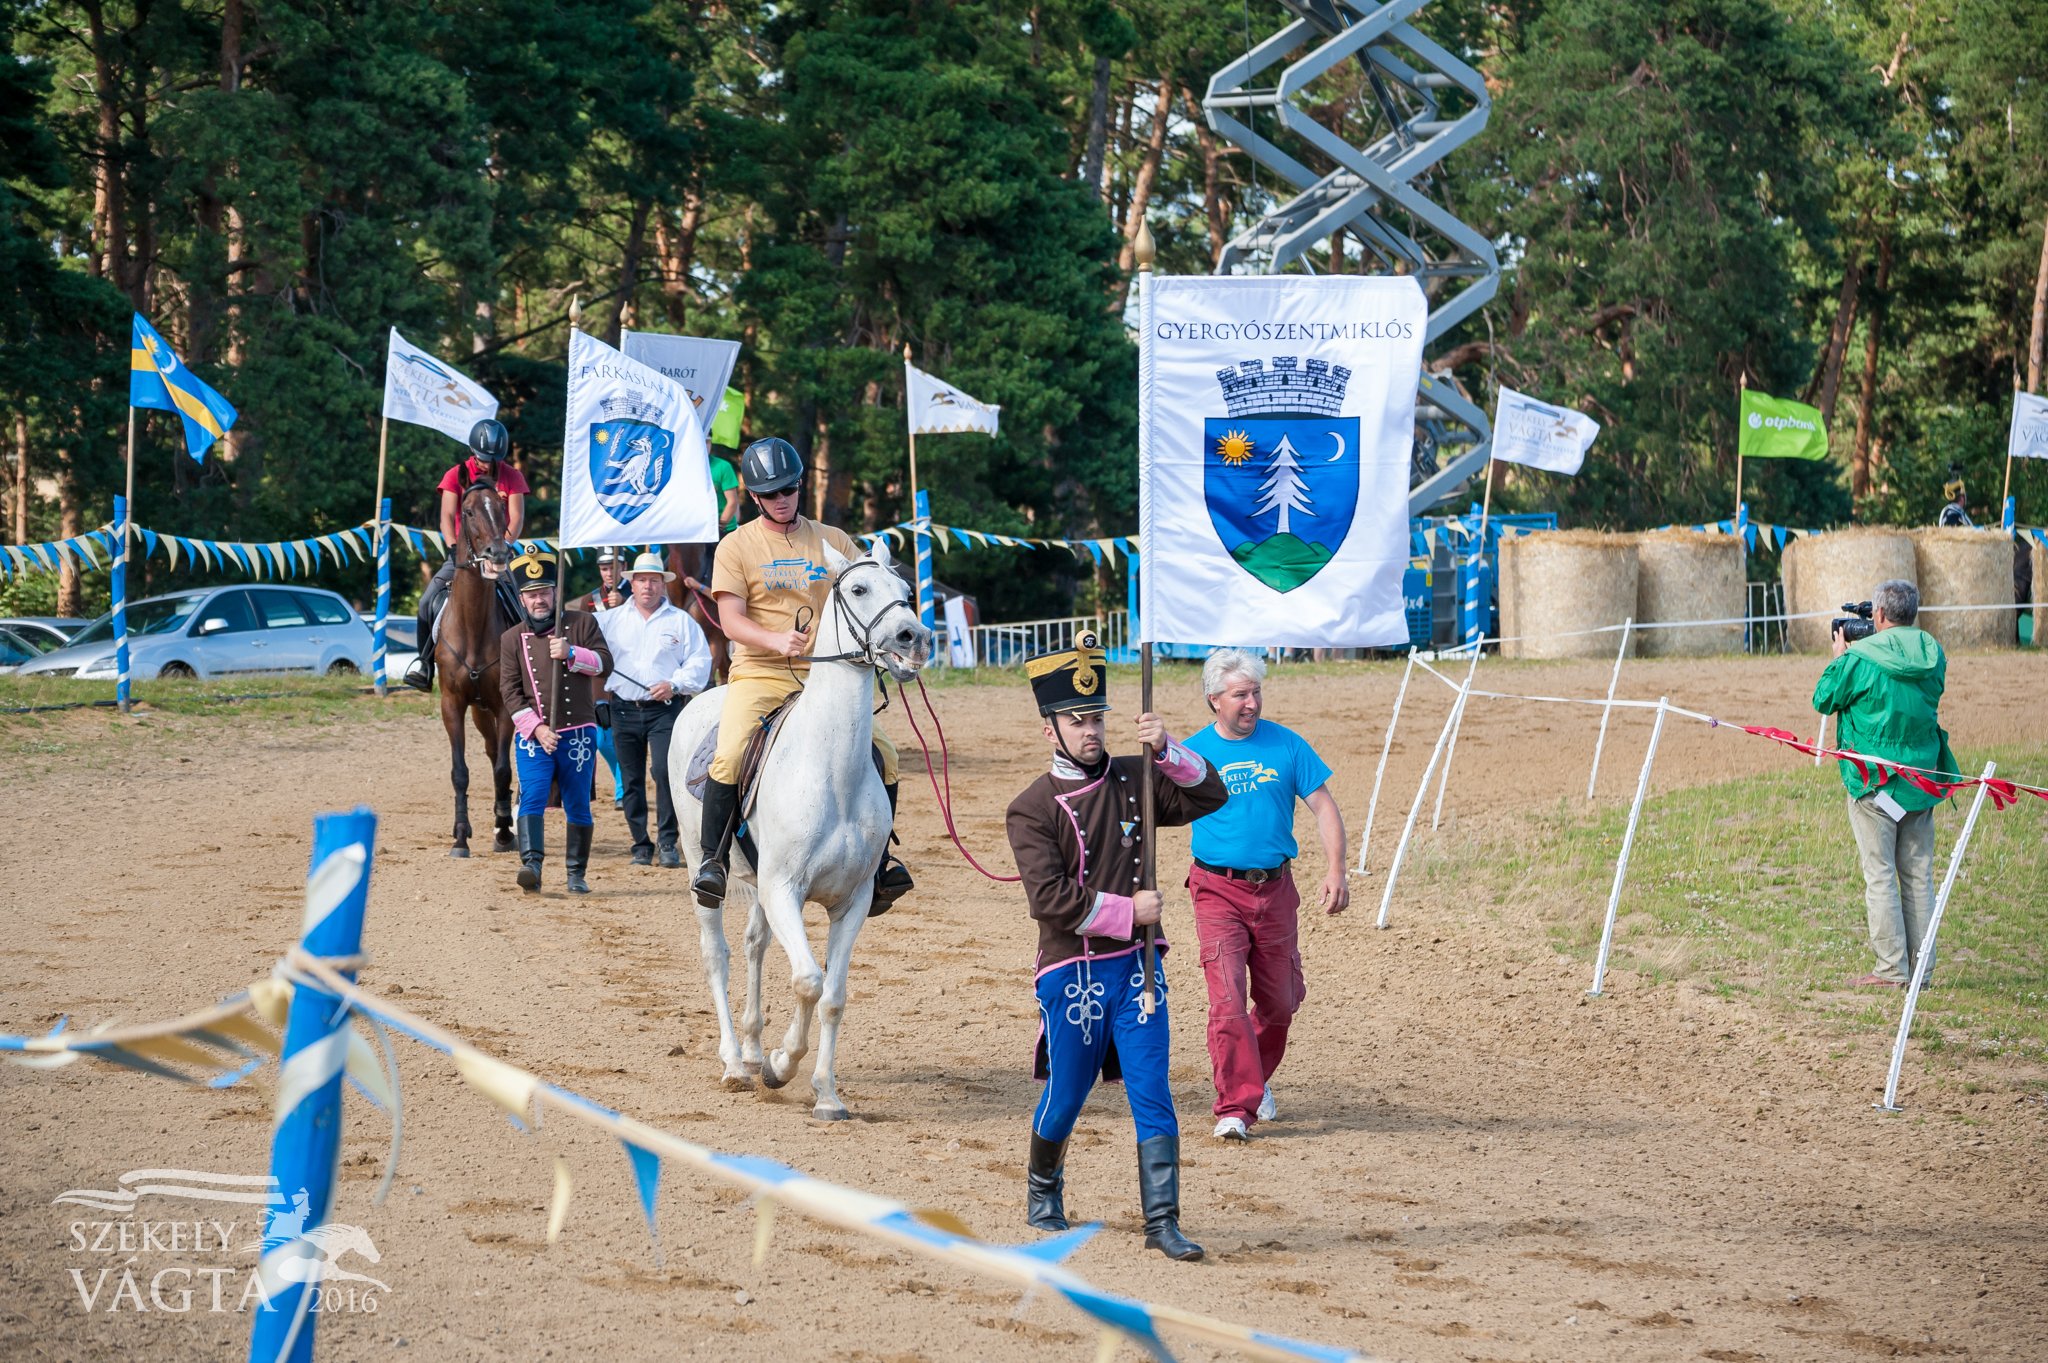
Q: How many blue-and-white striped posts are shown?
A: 7